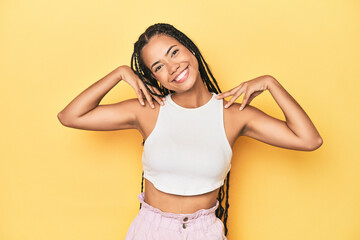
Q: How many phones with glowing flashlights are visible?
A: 0